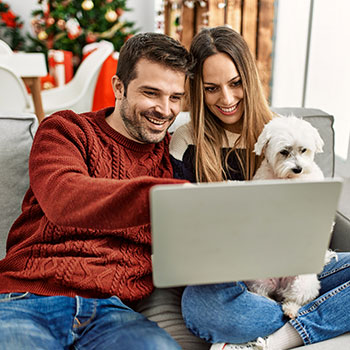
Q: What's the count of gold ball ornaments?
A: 3